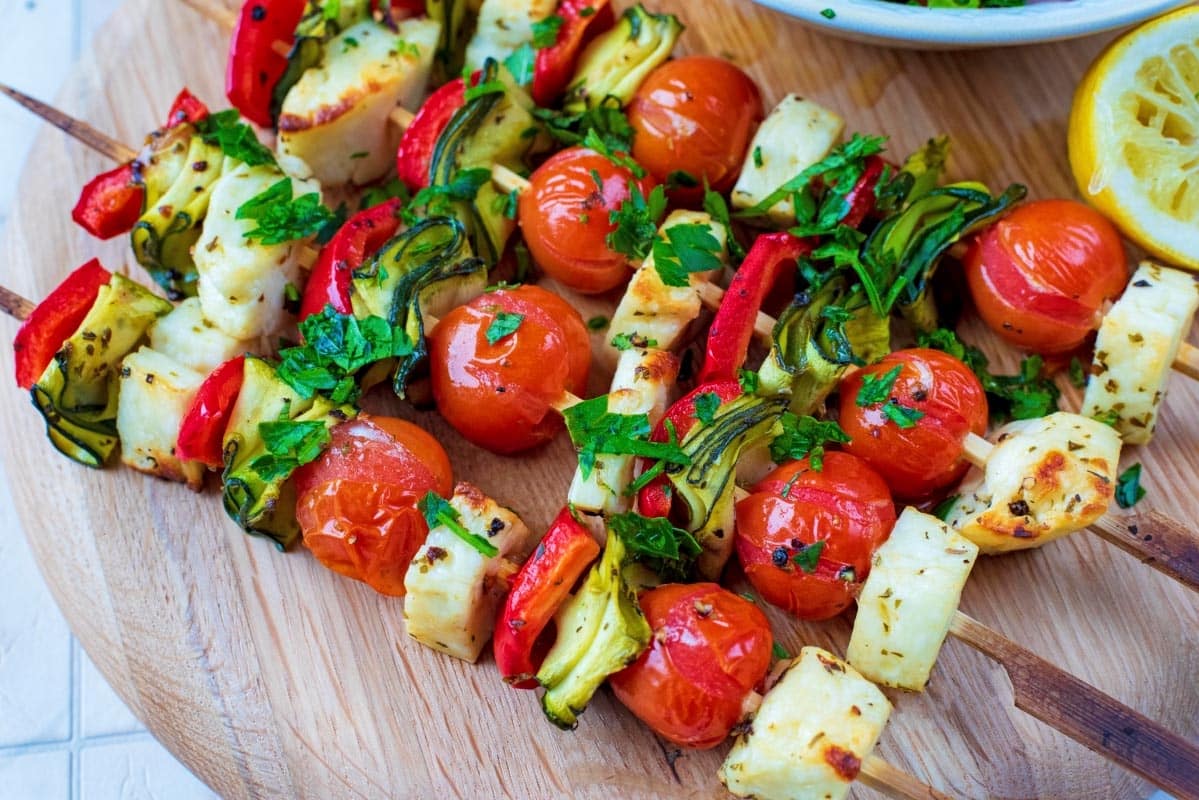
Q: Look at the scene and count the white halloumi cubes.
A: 13